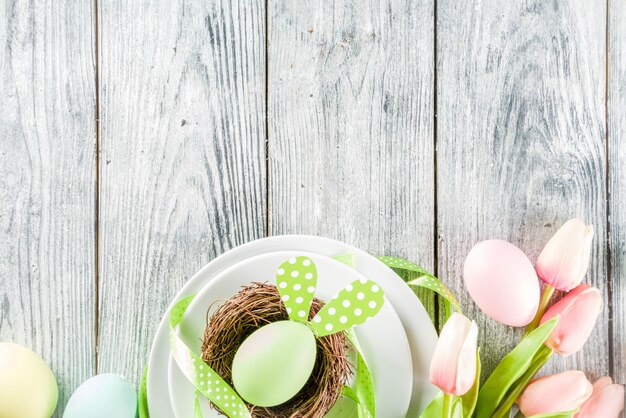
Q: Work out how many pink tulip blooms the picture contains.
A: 5